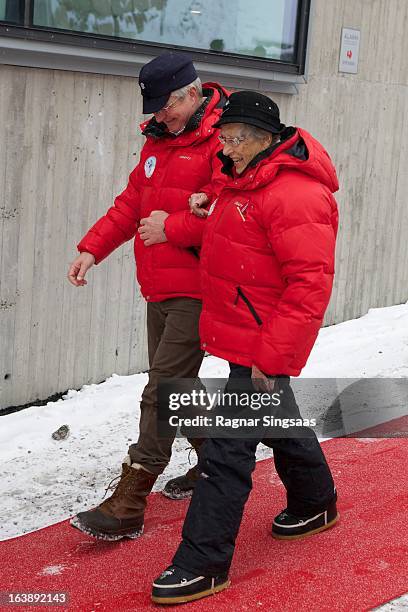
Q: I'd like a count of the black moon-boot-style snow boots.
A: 2